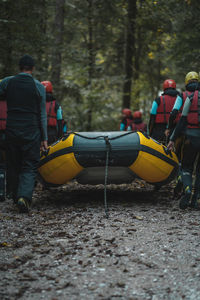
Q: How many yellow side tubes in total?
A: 2